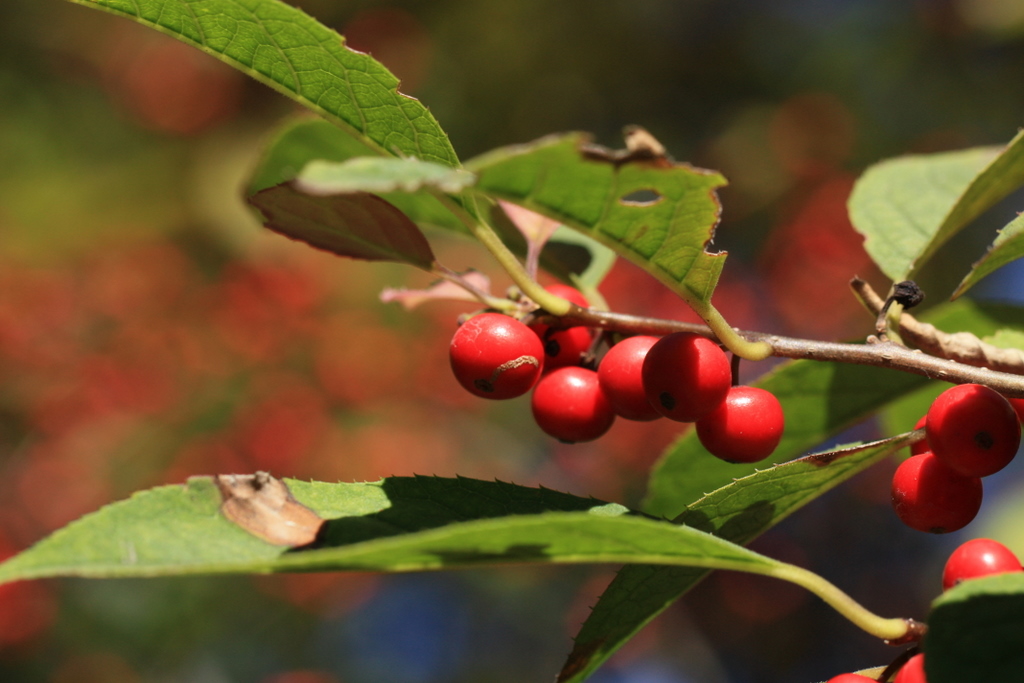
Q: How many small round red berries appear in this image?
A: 13